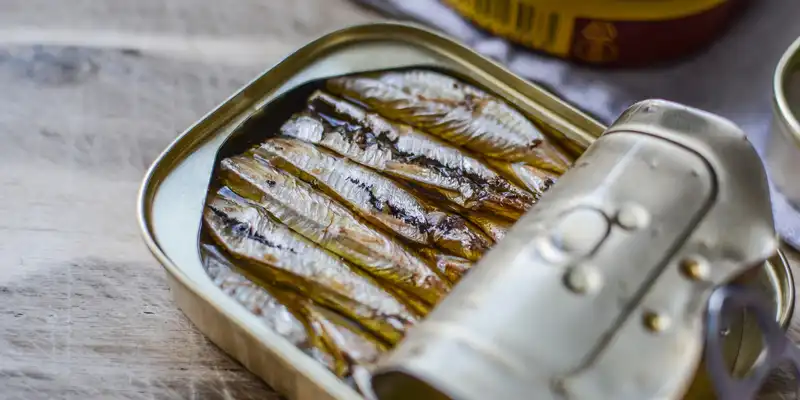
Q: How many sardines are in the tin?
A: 6